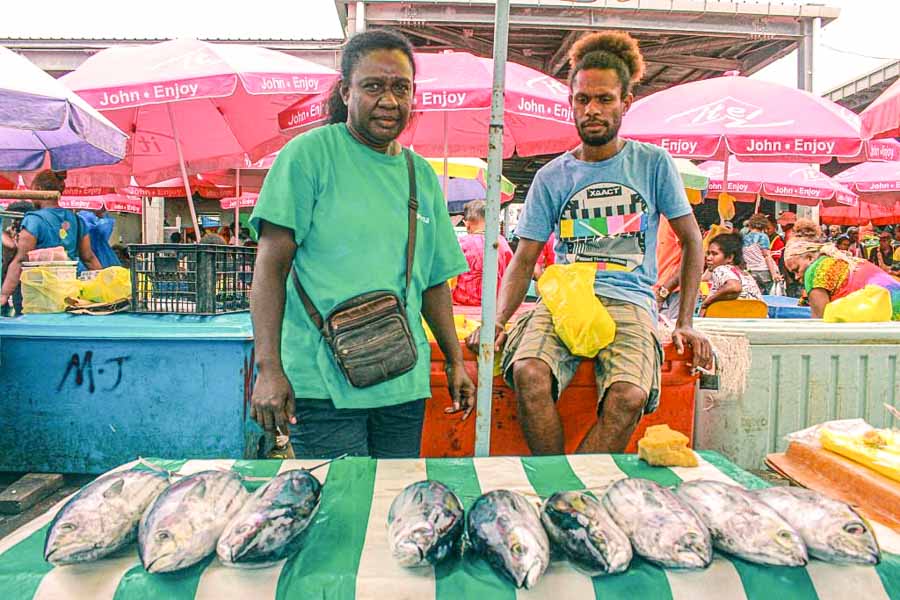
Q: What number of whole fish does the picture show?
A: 9